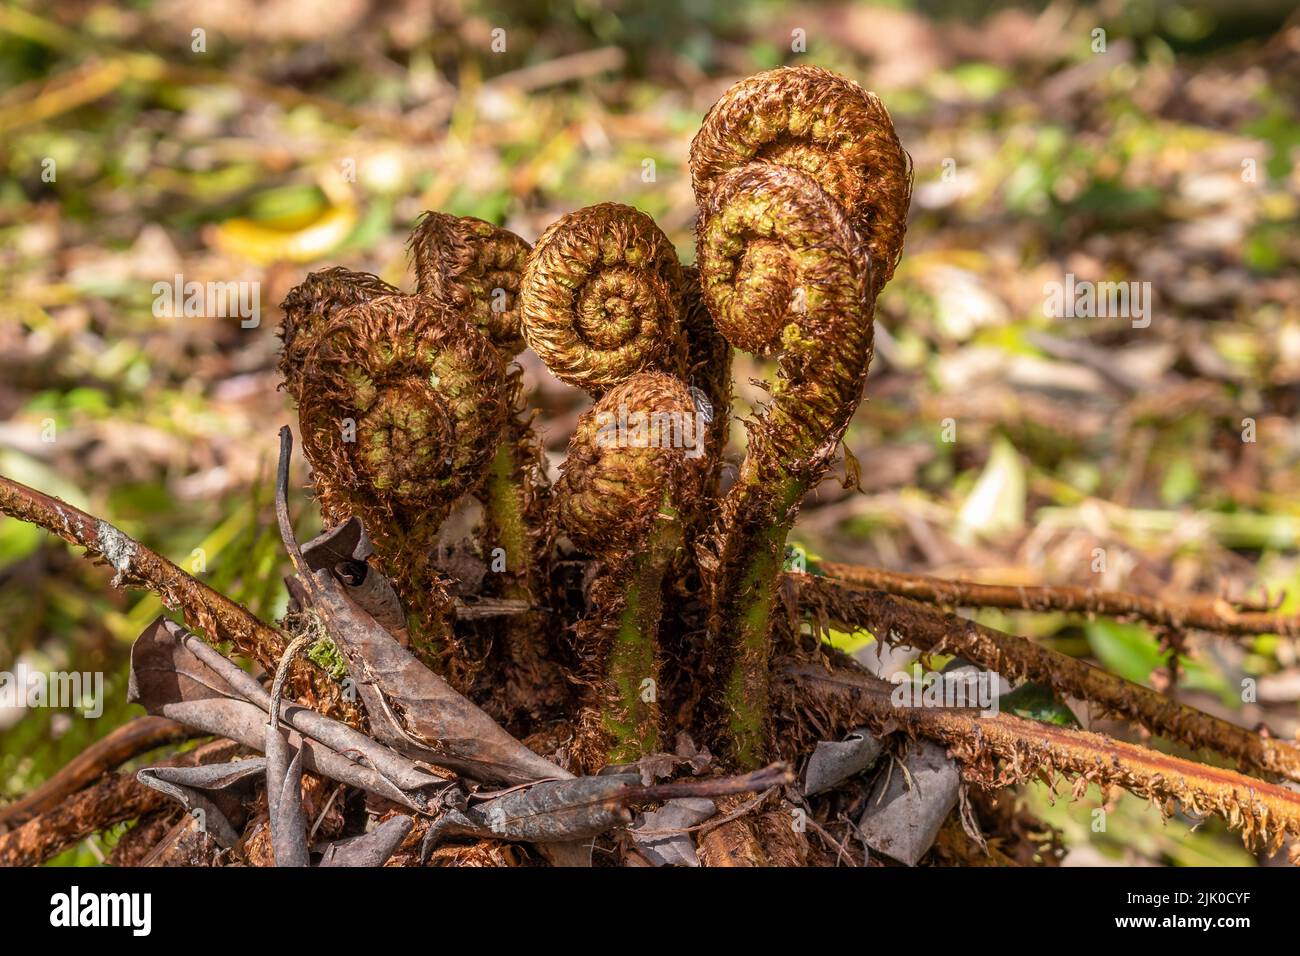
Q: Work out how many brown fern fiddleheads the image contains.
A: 7